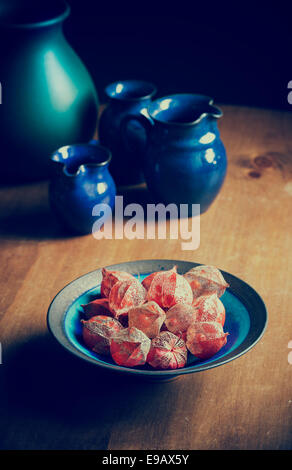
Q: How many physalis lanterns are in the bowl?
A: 12